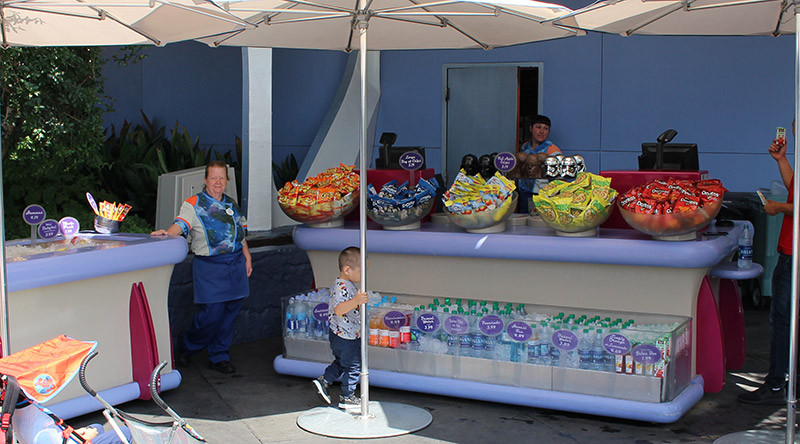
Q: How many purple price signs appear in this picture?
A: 15